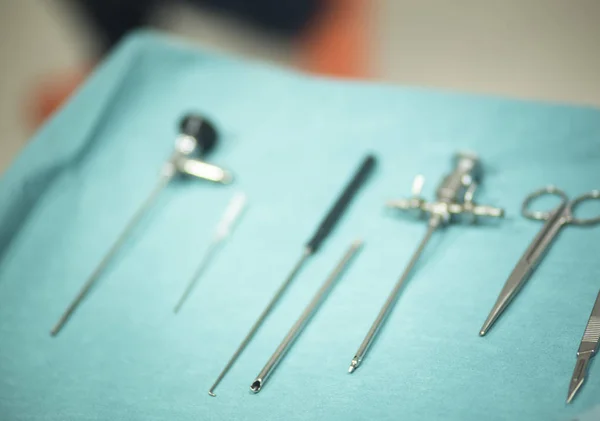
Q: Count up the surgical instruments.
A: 7